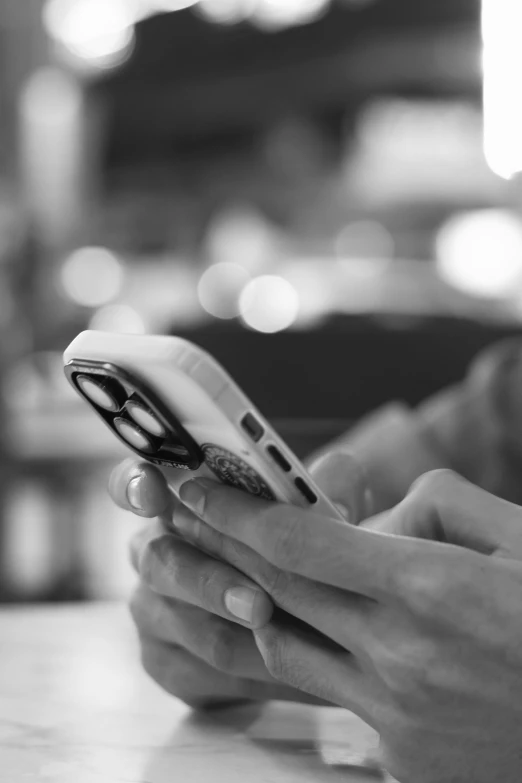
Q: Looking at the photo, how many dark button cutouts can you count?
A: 3